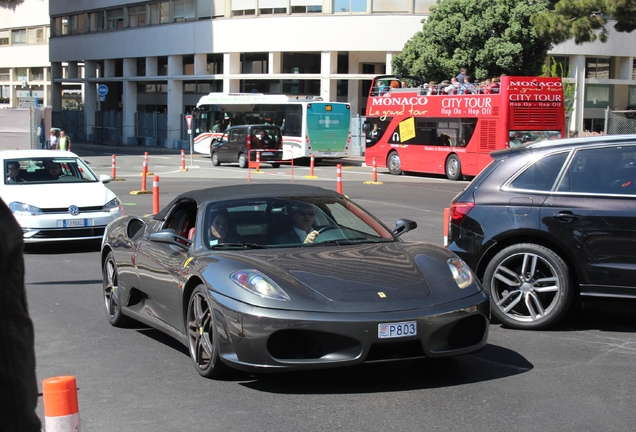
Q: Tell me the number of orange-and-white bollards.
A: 11